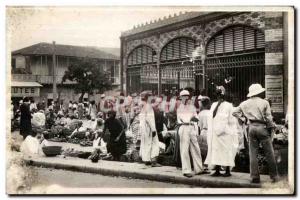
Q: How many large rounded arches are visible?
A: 3